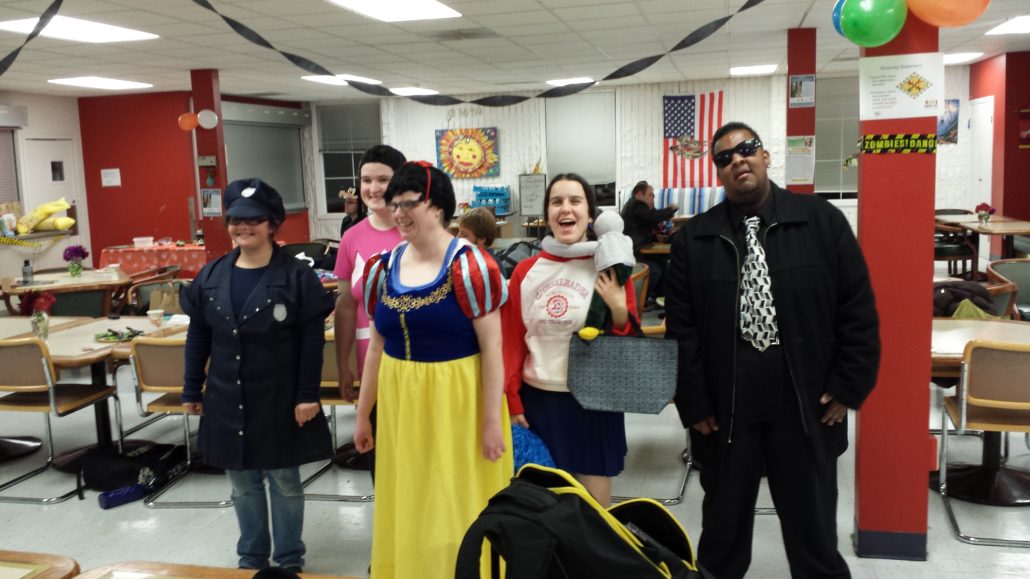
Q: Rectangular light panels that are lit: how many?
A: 9